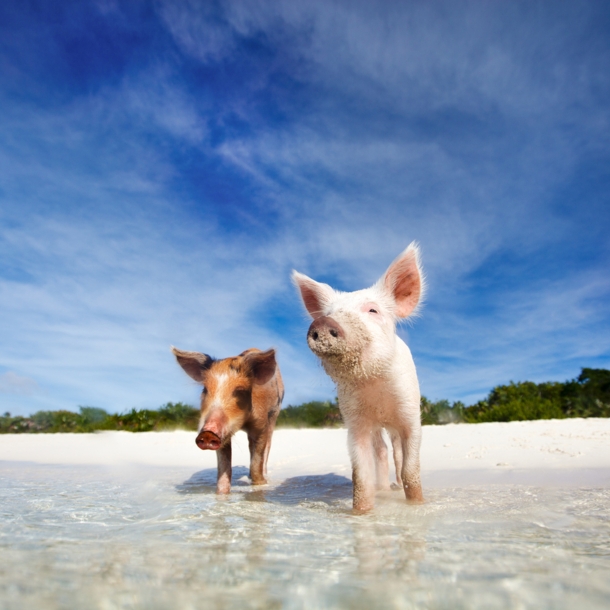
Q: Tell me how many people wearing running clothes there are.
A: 0